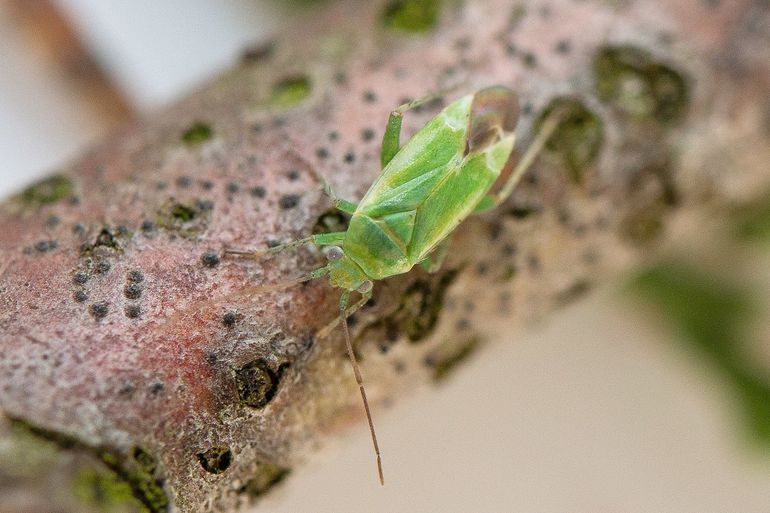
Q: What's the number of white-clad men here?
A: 0